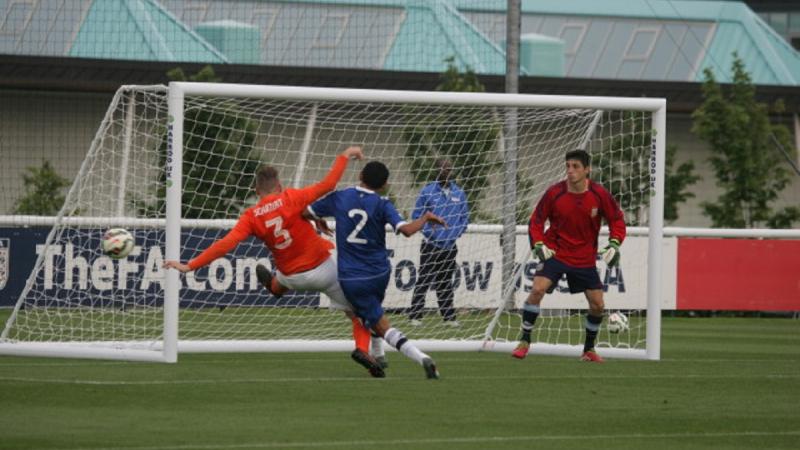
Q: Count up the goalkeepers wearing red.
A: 1